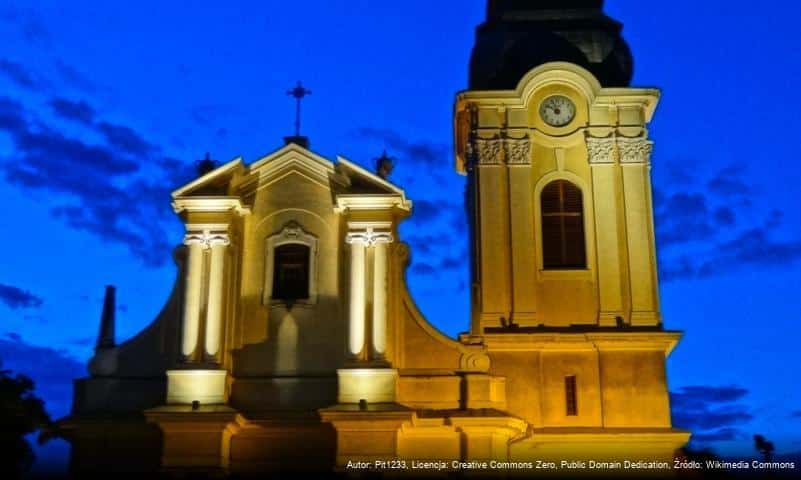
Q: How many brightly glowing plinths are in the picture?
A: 2